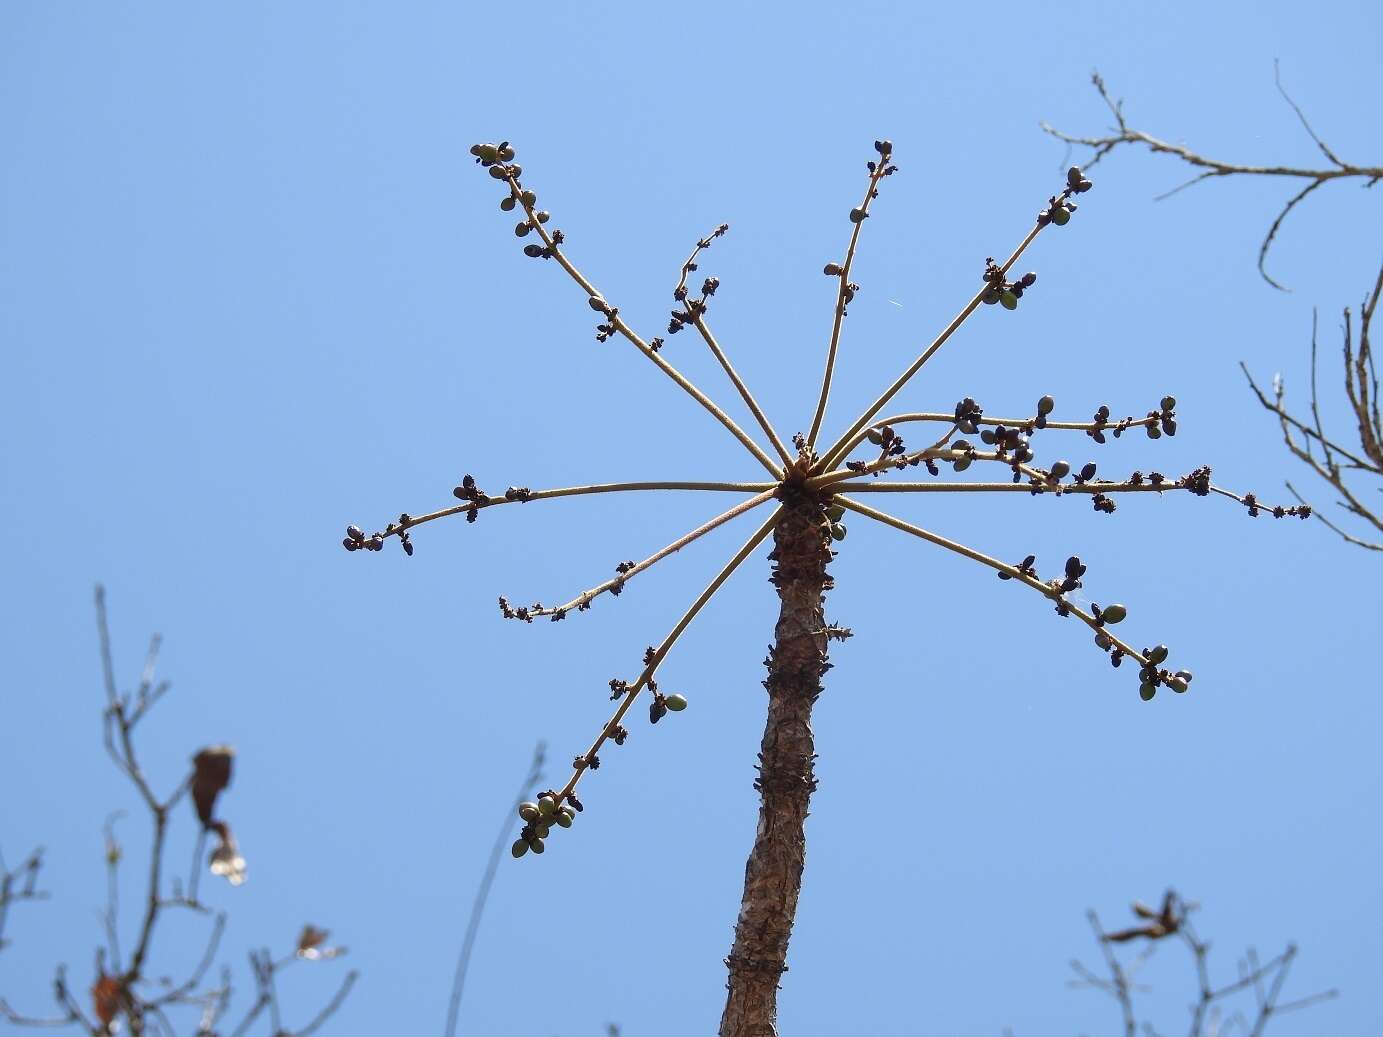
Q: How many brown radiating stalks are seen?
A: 11